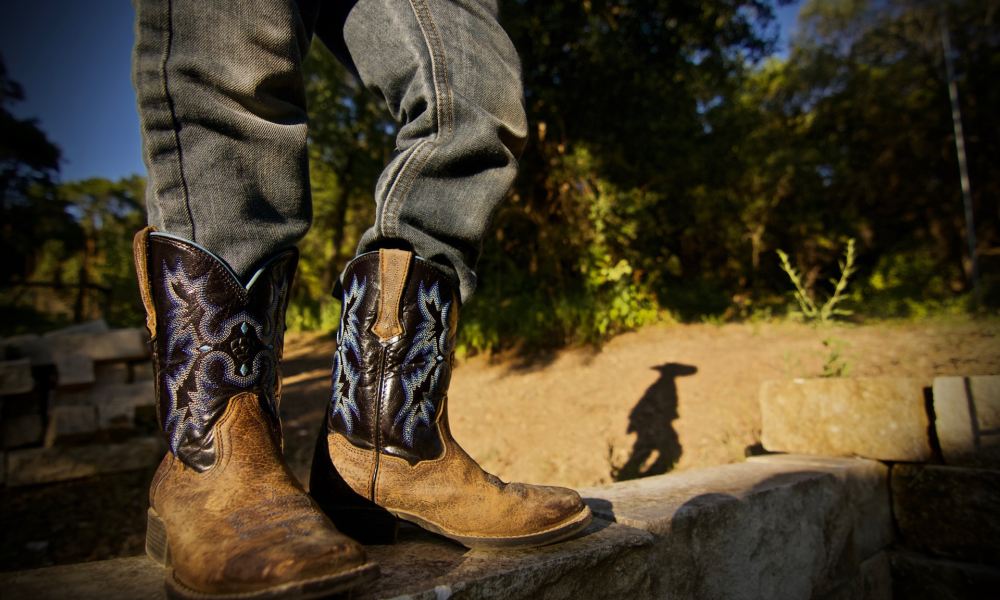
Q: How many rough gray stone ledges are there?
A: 1